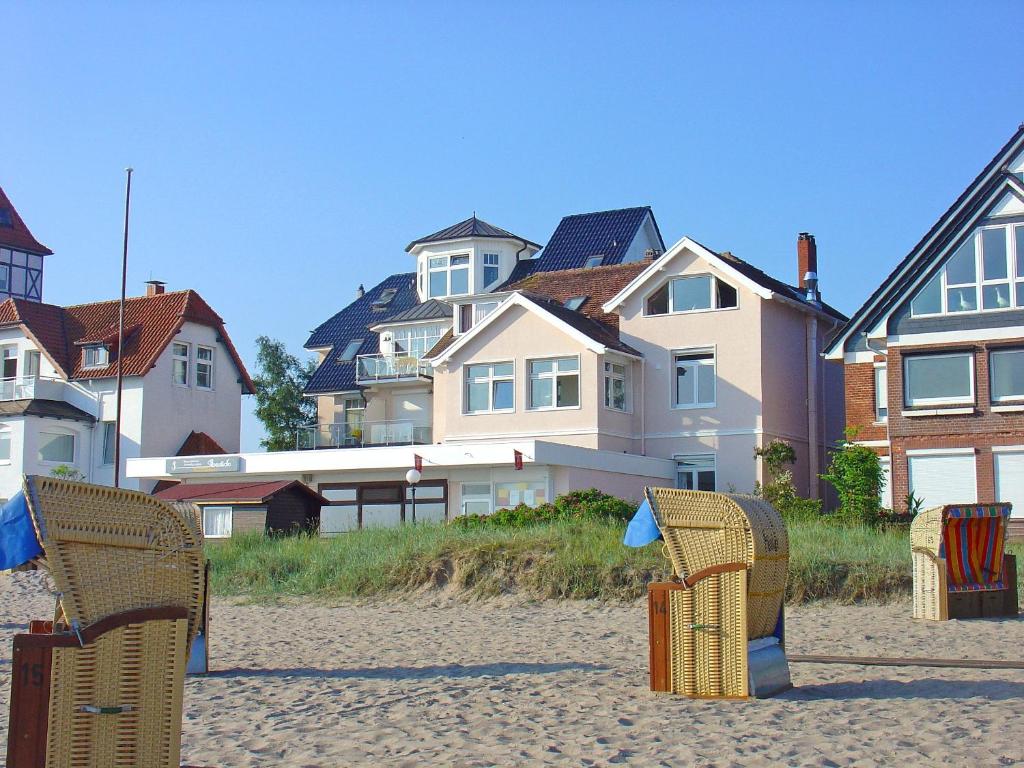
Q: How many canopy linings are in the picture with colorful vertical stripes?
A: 1